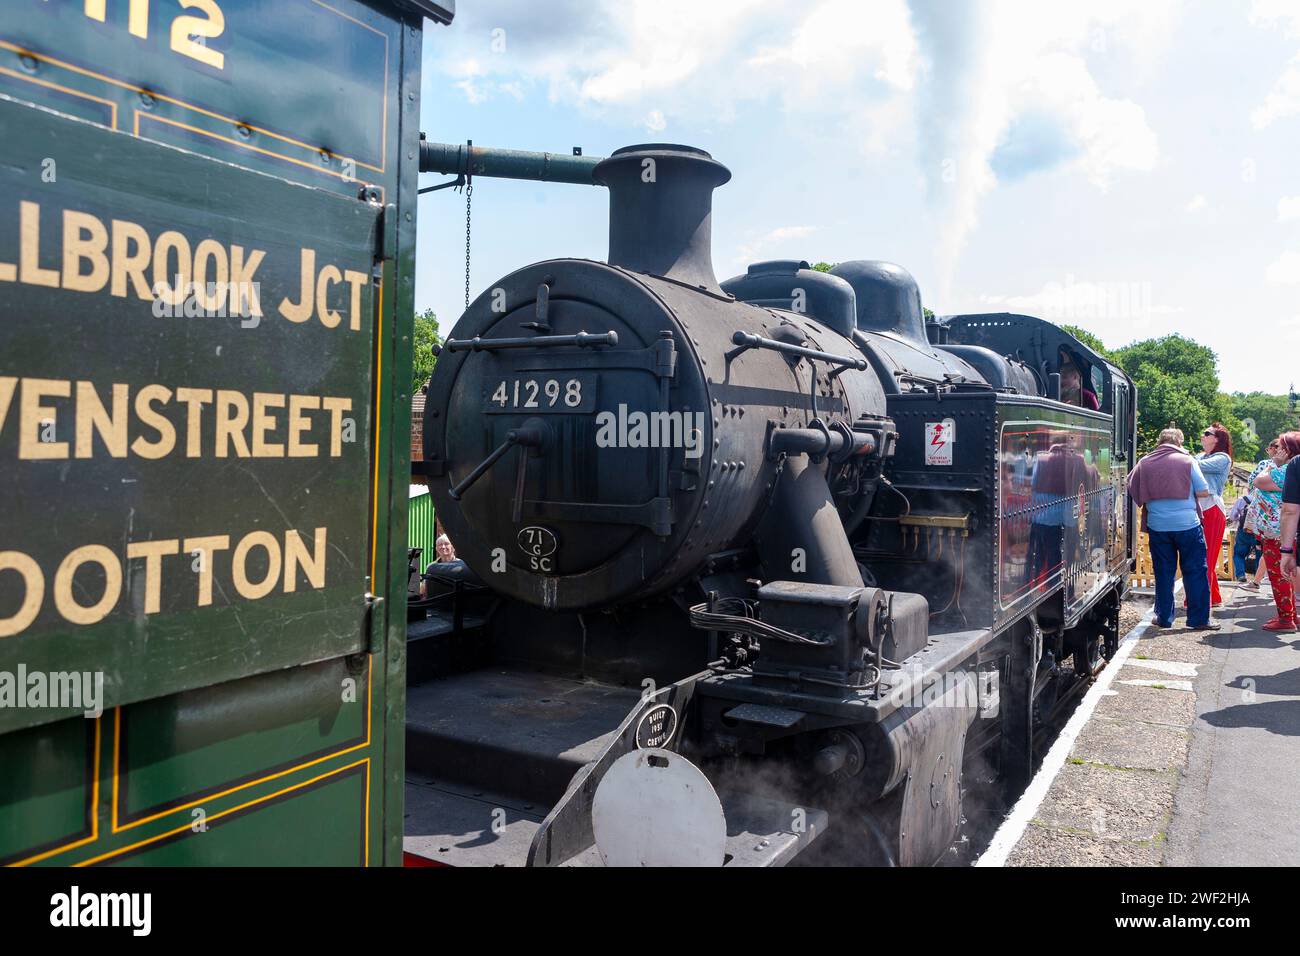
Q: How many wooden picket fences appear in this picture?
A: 1